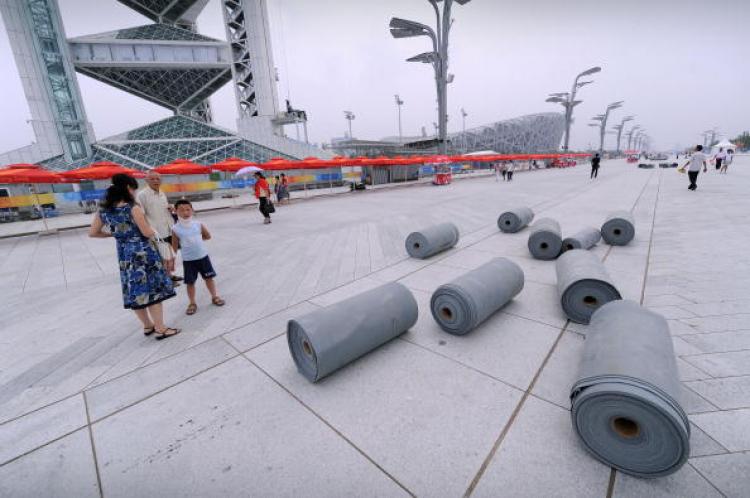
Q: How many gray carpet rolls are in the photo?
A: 9